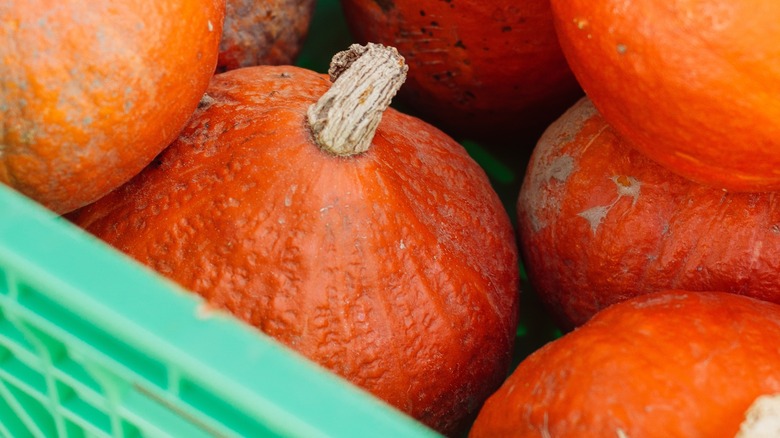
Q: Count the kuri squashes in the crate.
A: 7